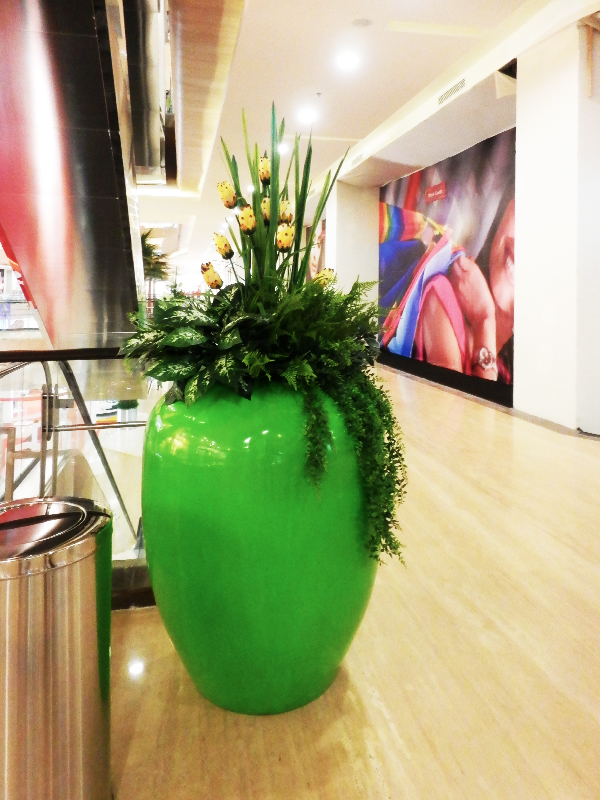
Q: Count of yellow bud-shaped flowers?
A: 9